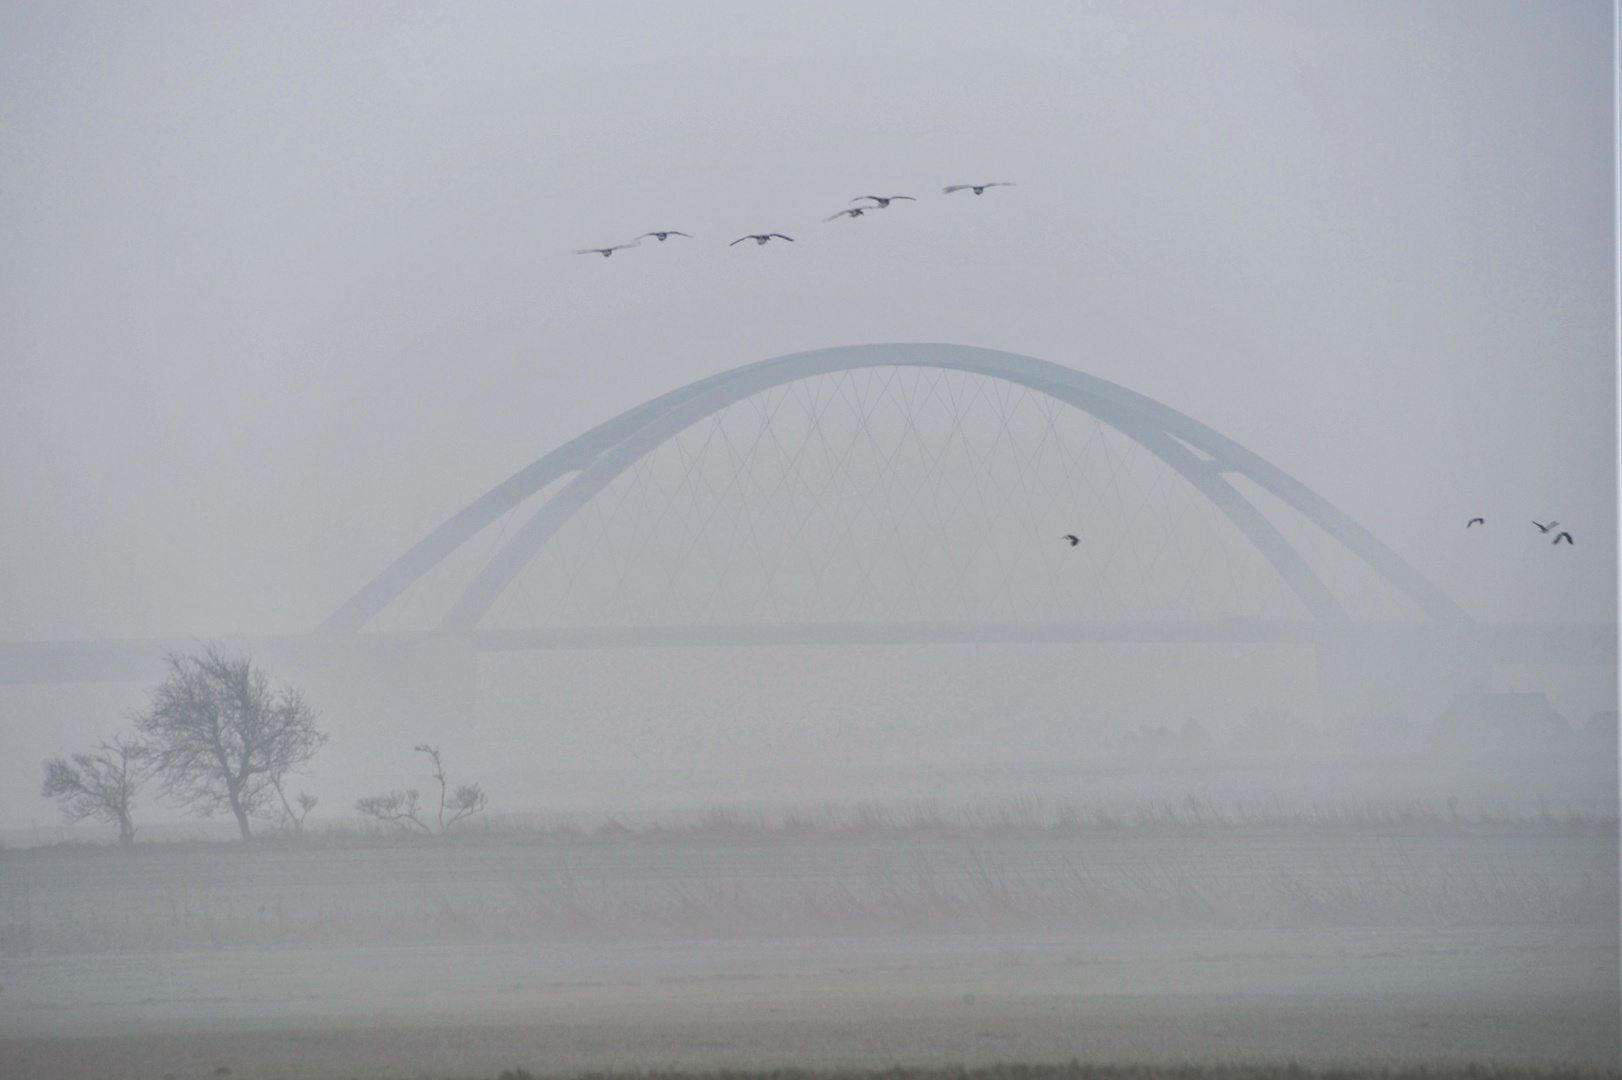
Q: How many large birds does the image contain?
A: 6